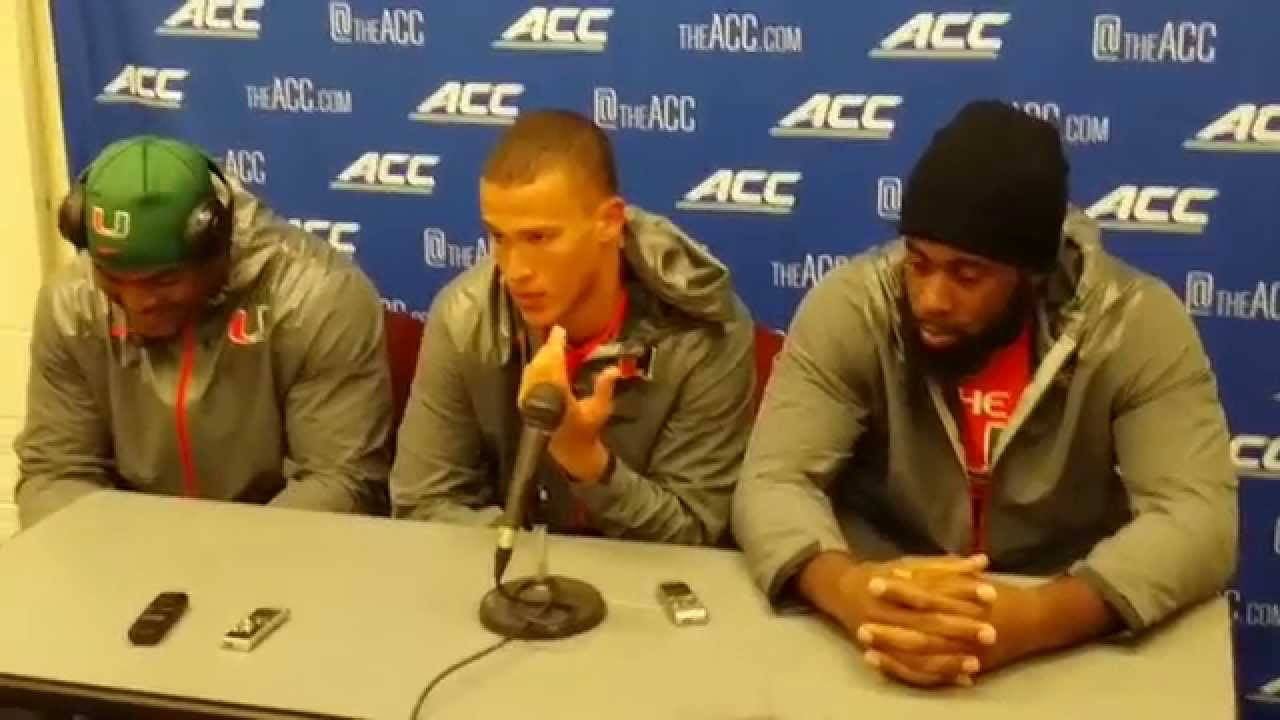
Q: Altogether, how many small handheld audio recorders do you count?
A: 3